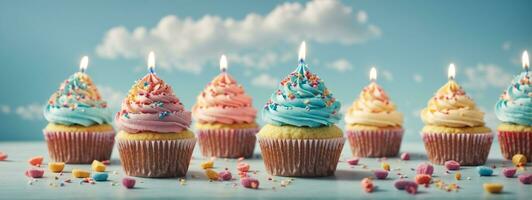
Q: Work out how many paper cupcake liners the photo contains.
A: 7